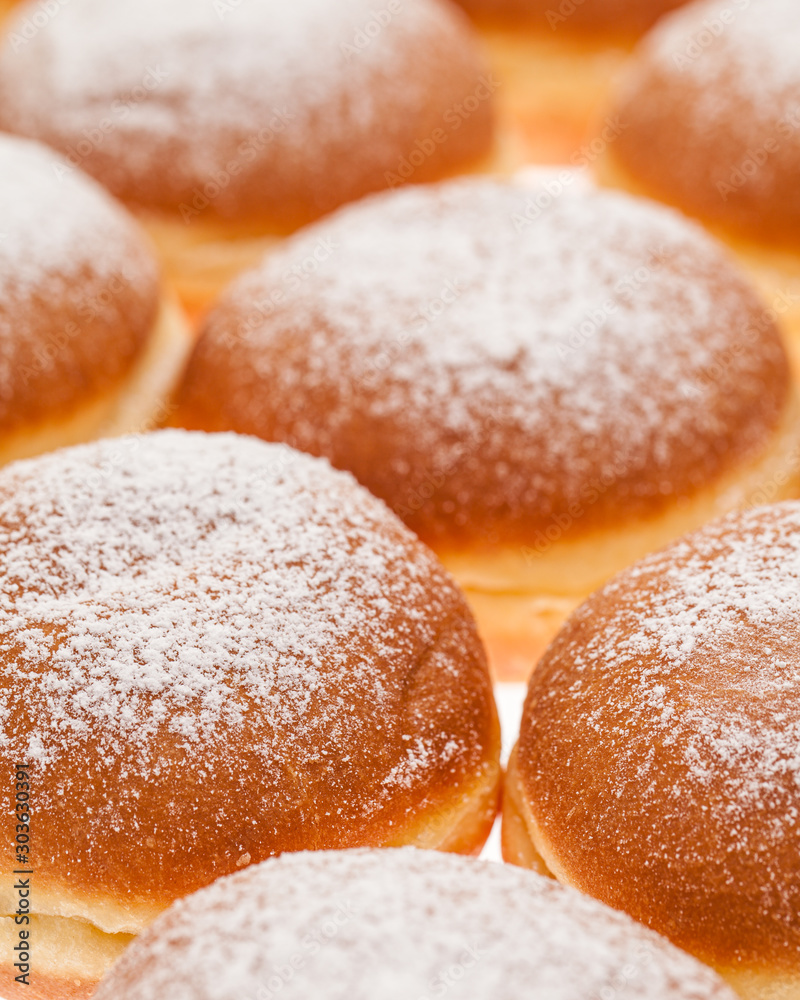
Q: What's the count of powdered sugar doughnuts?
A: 8